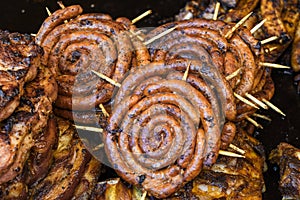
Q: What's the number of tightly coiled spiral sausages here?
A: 3